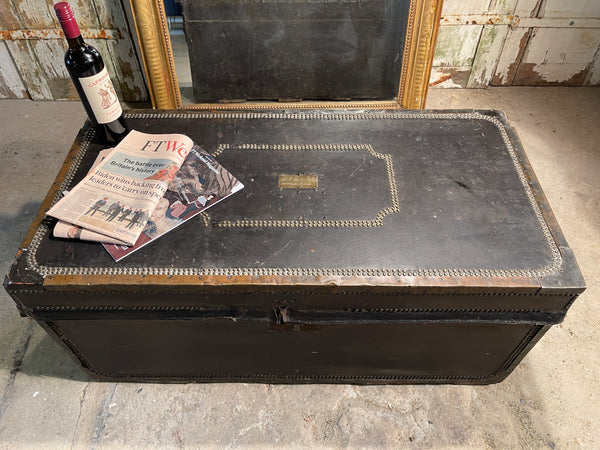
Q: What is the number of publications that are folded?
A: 1